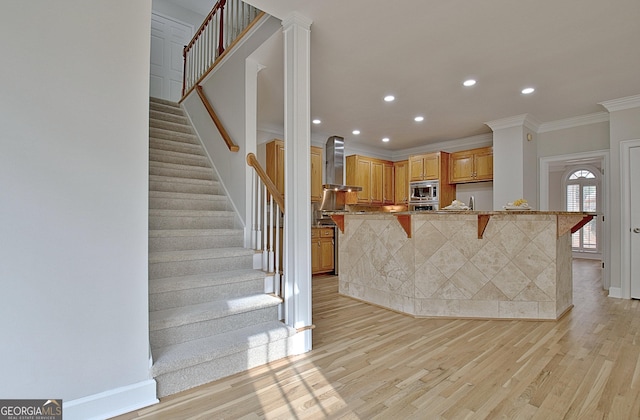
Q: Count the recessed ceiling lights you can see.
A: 7